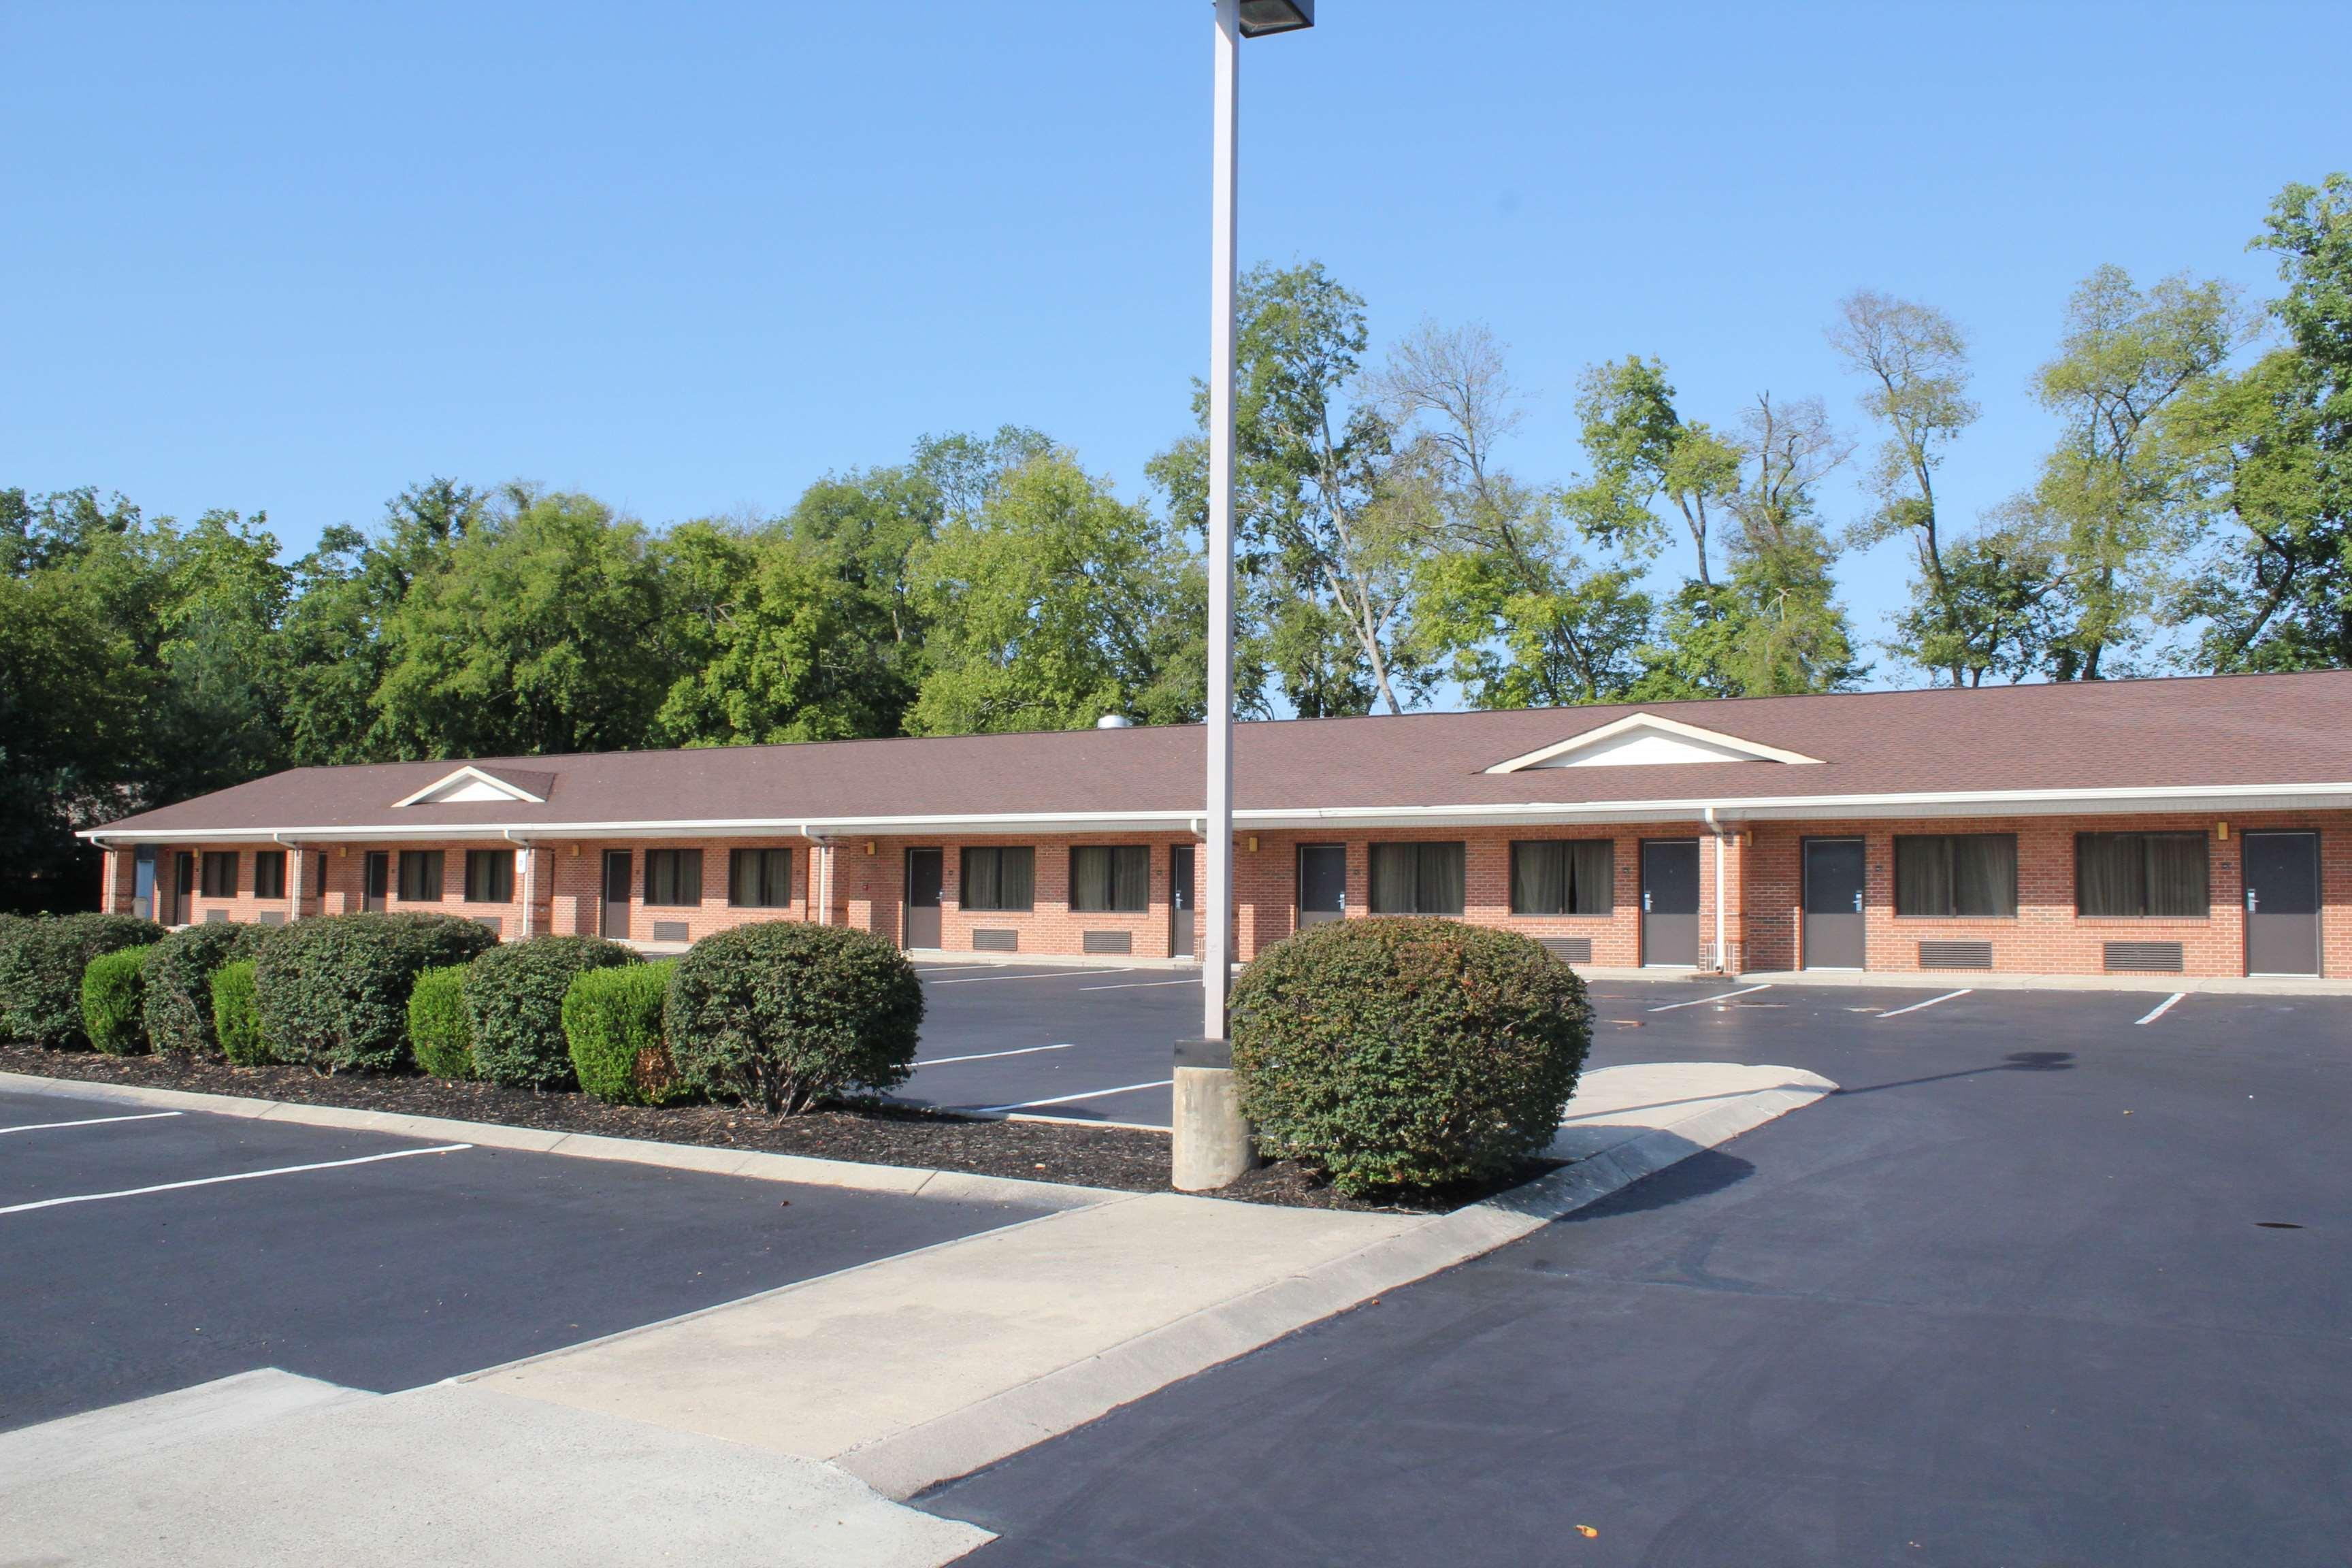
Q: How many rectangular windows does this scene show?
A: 12